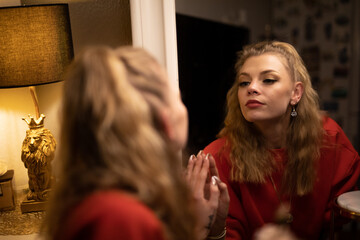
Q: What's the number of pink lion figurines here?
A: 0